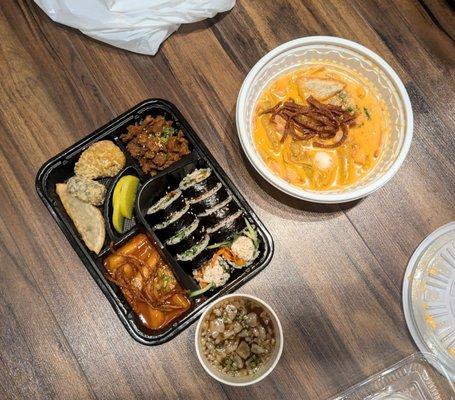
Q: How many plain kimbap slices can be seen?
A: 8